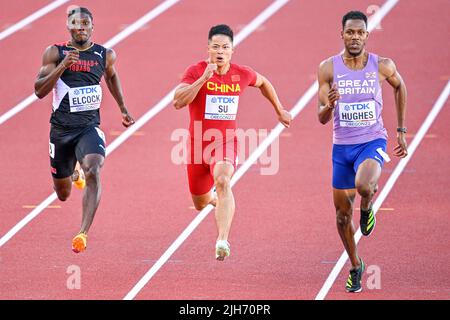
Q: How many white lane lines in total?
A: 5